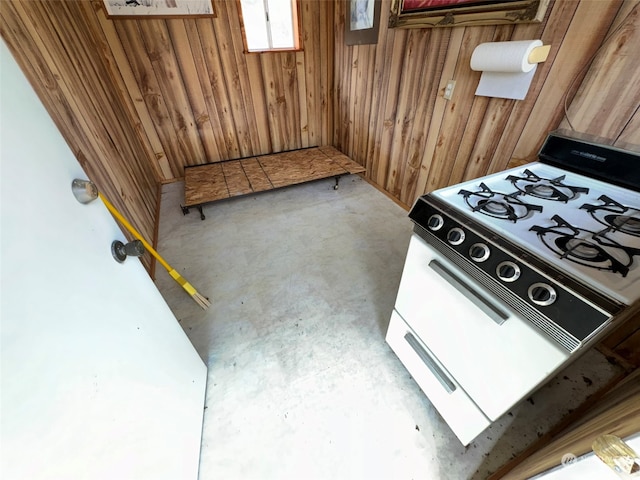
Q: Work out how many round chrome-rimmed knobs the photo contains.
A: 5